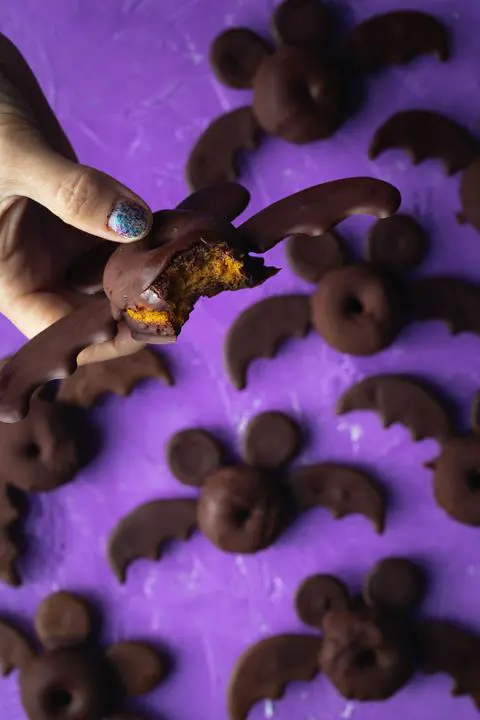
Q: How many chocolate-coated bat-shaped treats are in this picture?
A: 9